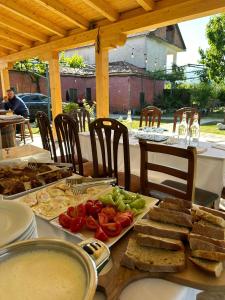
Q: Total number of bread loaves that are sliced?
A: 2